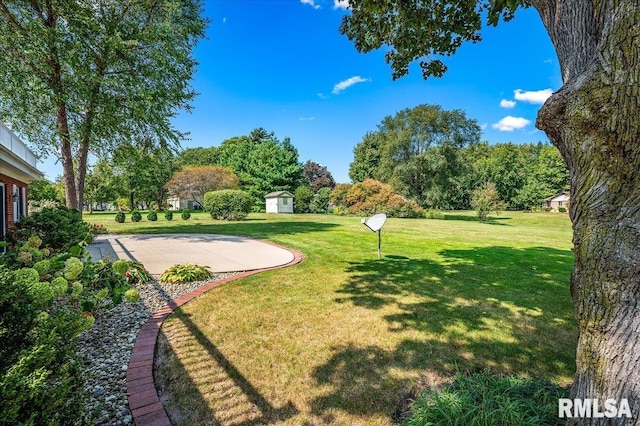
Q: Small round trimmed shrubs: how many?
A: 5